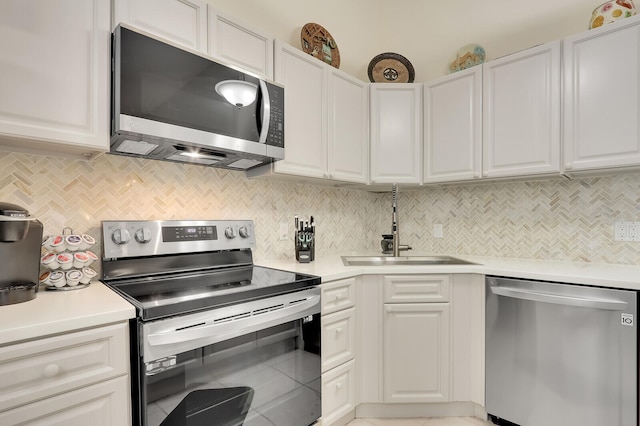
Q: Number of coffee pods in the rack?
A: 12